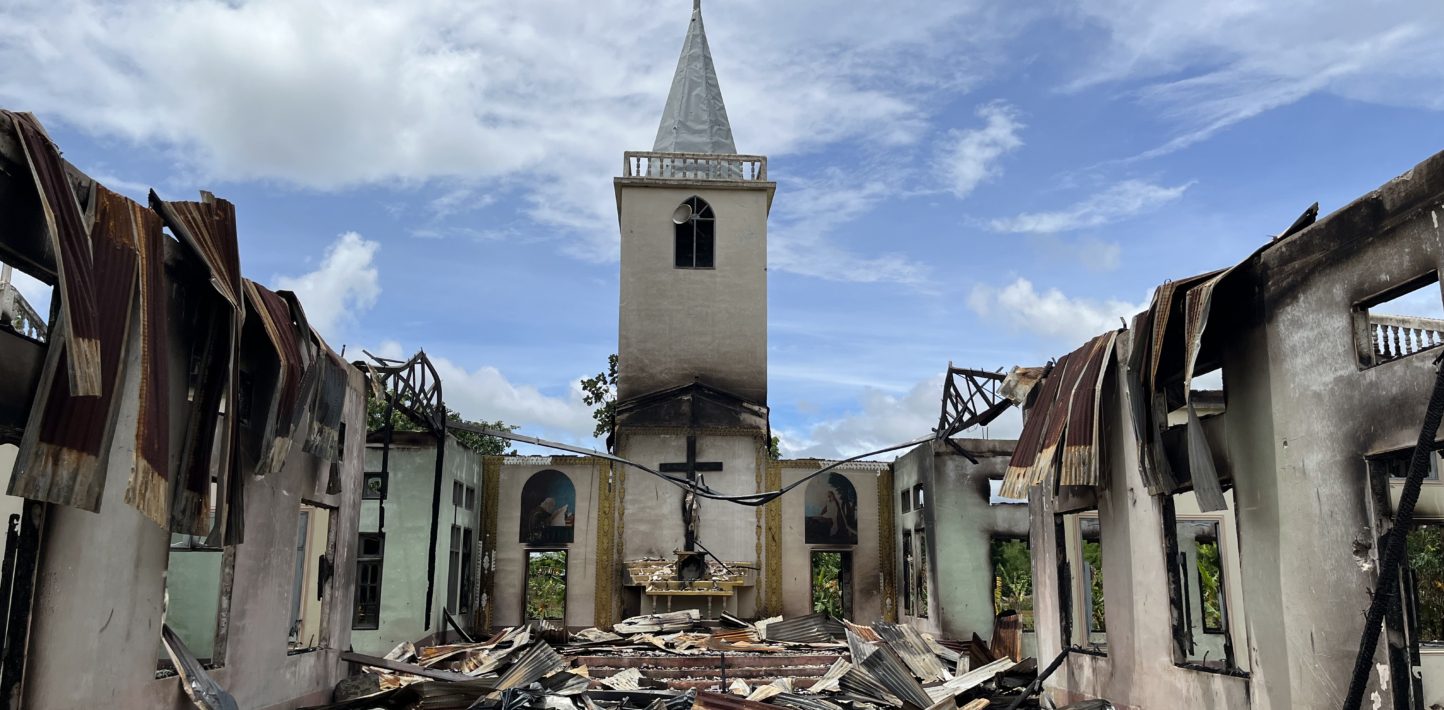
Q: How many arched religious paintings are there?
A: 2